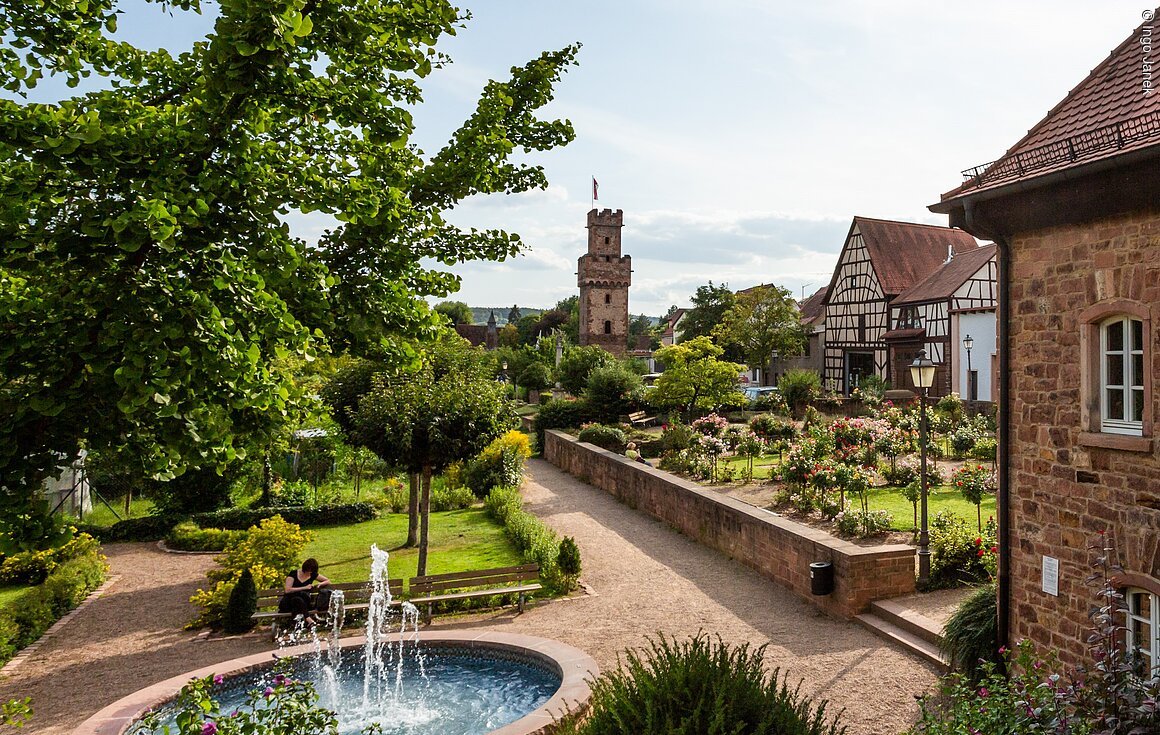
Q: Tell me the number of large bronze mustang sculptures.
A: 0